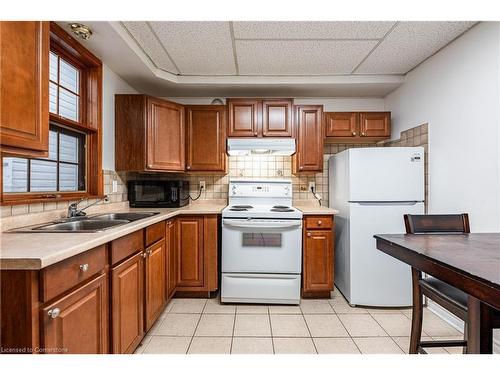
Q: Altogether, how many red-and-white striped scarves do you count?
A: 0